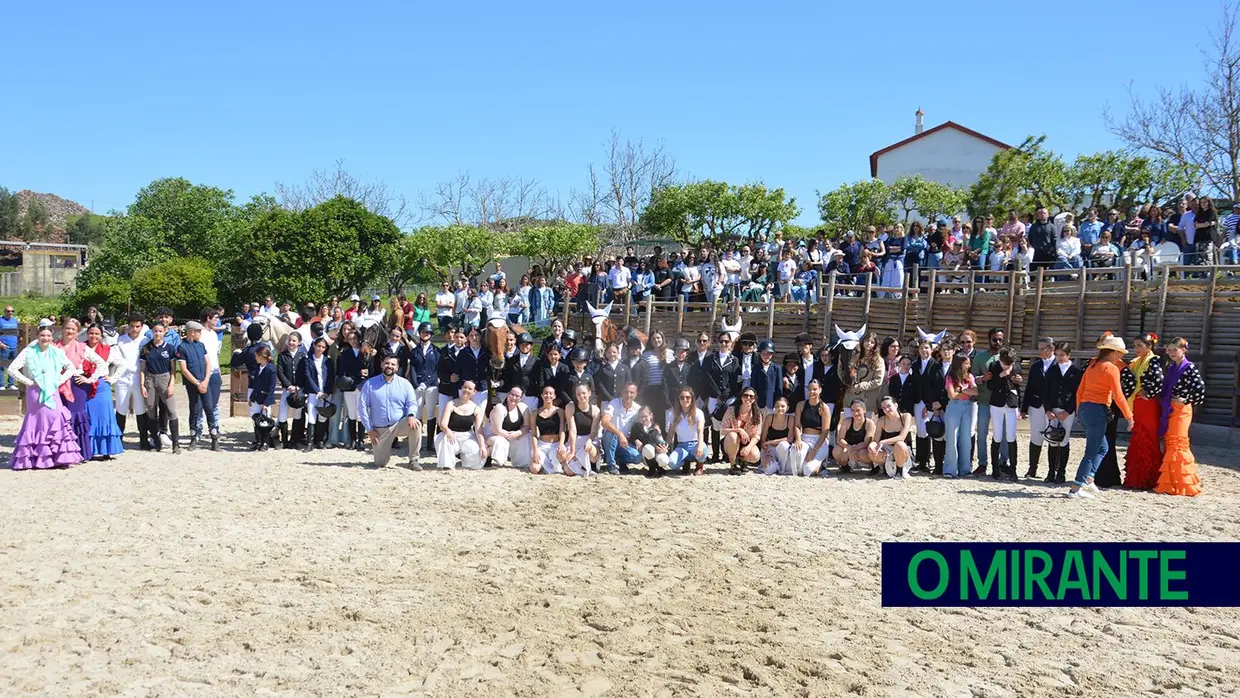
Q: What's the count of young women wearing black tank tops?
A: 8